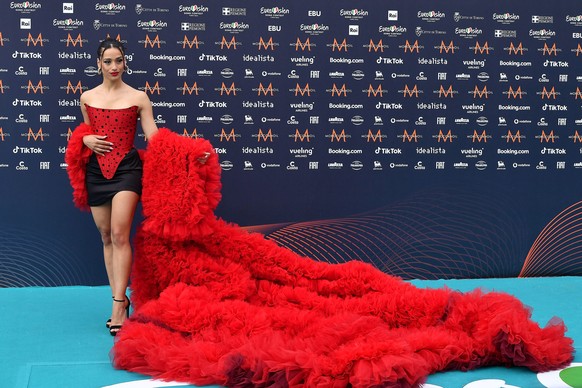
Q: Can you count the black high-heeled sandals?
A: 2